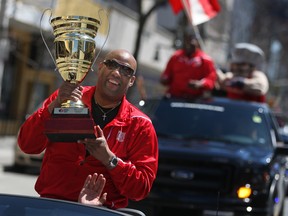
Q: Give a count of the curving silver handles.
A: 2